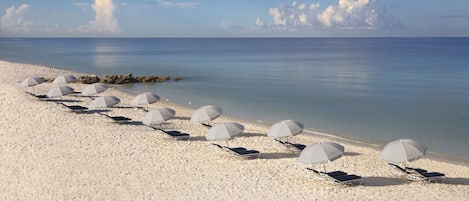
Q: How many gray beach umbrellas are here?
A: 12